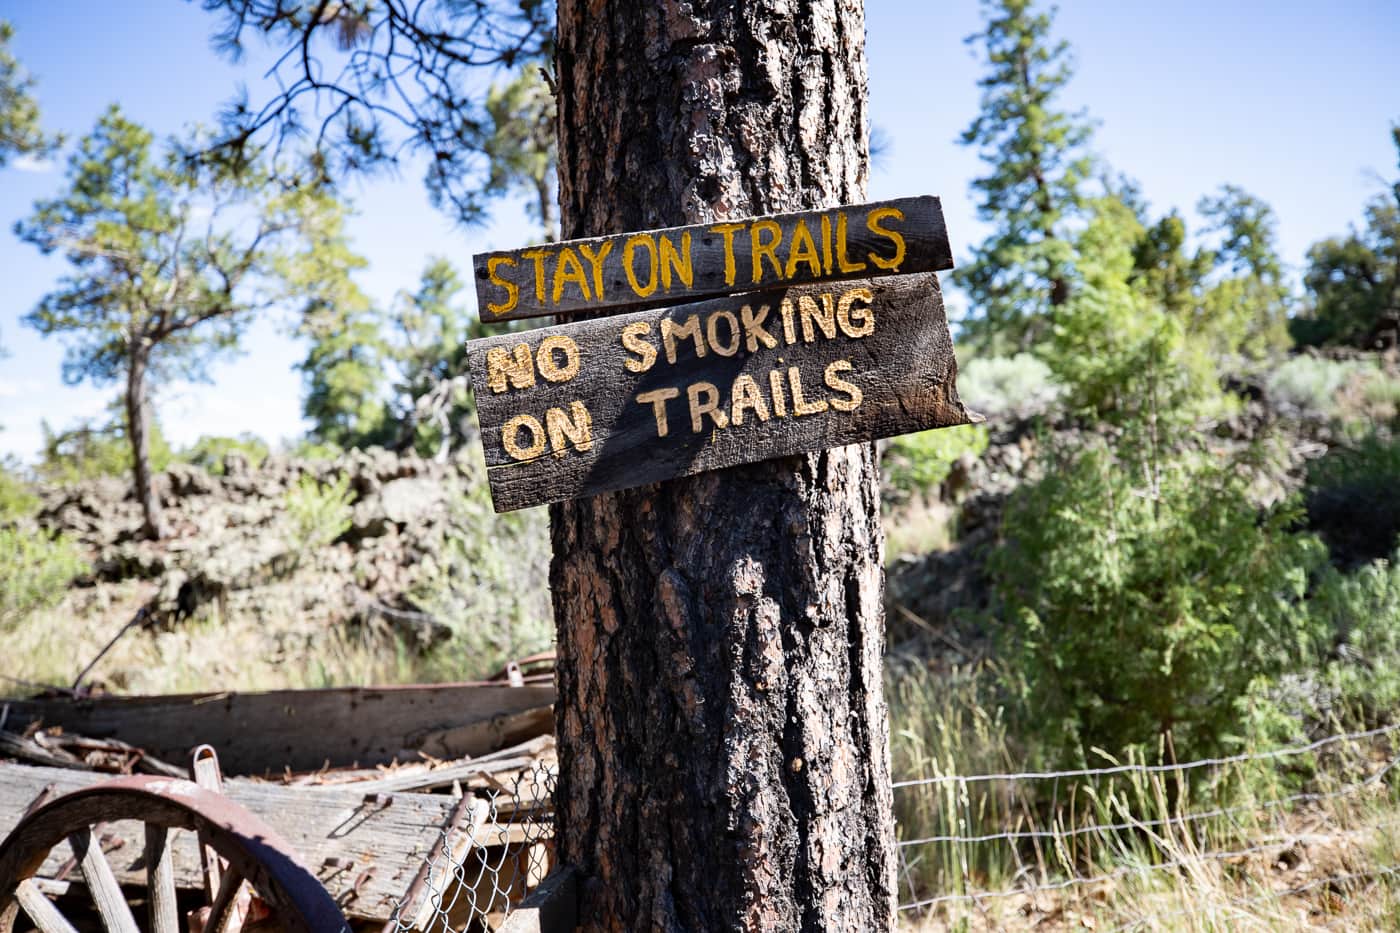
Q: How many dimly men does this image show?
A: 0